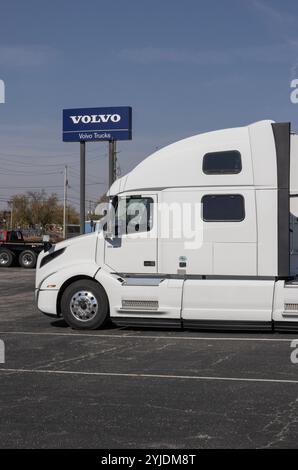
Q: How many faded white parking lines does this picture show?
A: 2